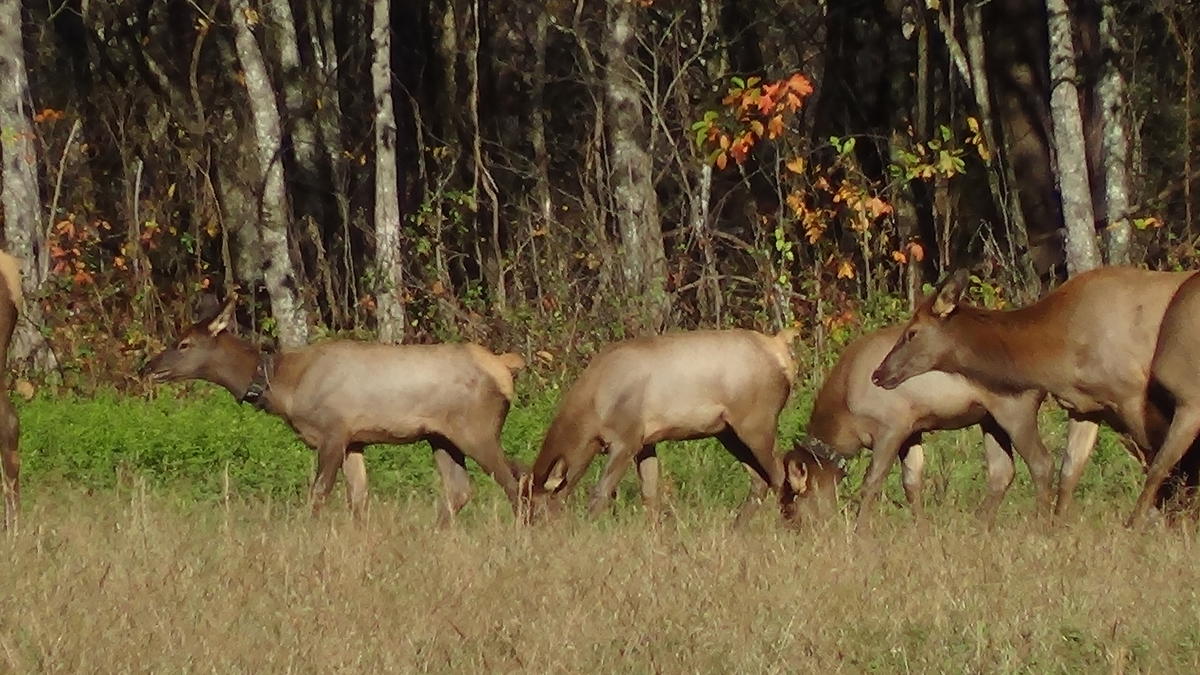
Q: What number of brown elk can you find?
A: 6